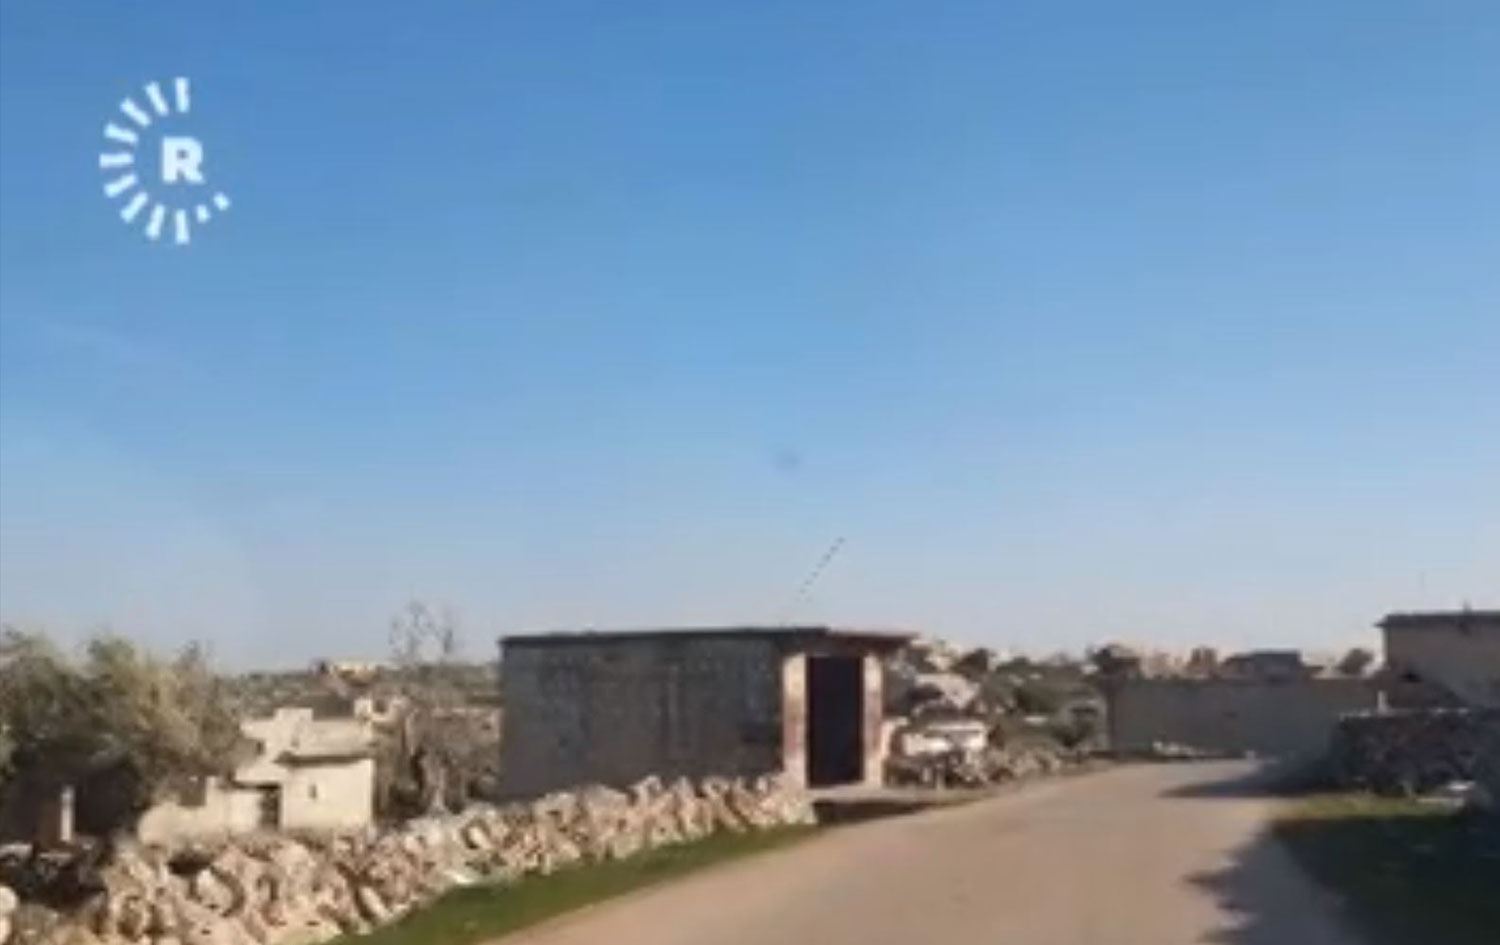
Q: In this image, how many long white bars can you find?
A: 9